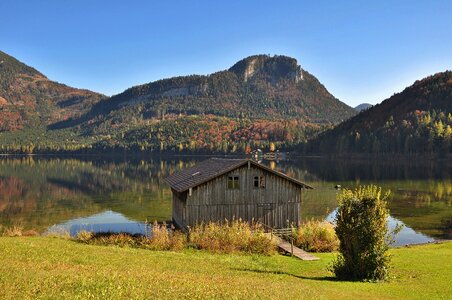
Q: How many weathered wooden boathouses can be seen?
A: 1